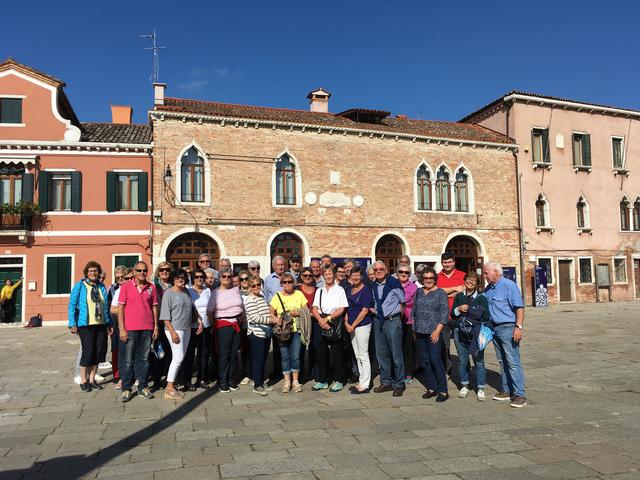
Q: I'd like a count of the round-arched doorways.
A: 4